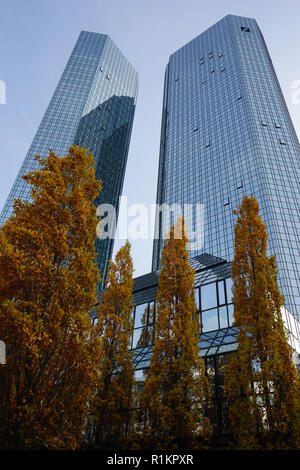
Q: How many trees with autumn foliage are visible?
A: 4